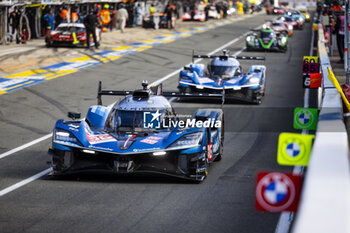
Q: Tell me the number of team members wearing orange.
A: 3